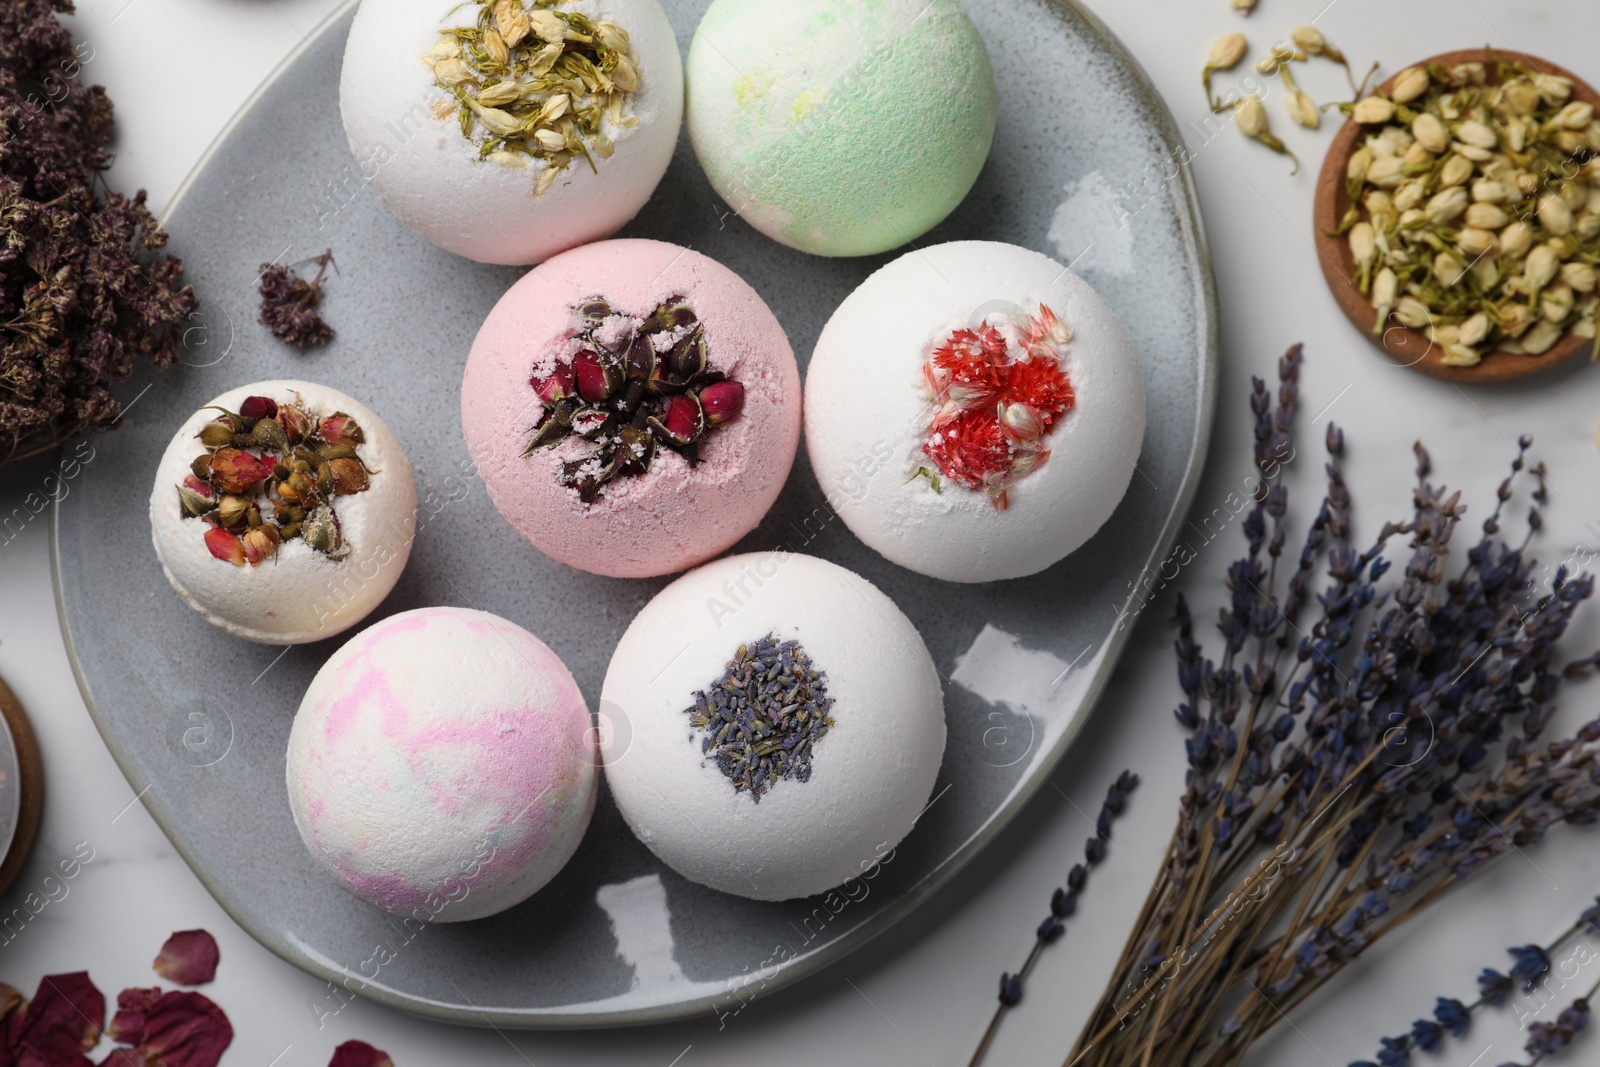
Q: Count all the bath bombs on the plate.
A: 7